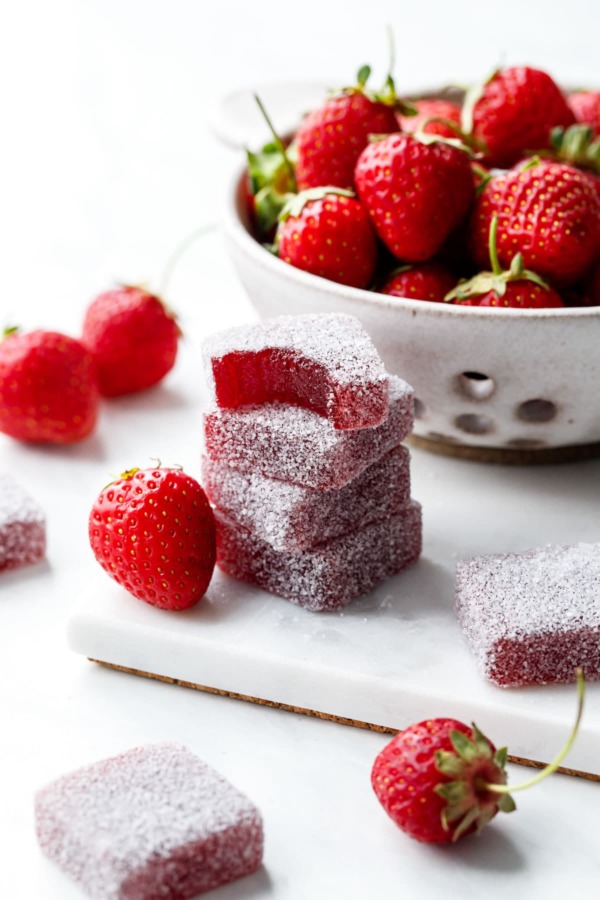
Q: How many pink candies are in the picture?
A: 7